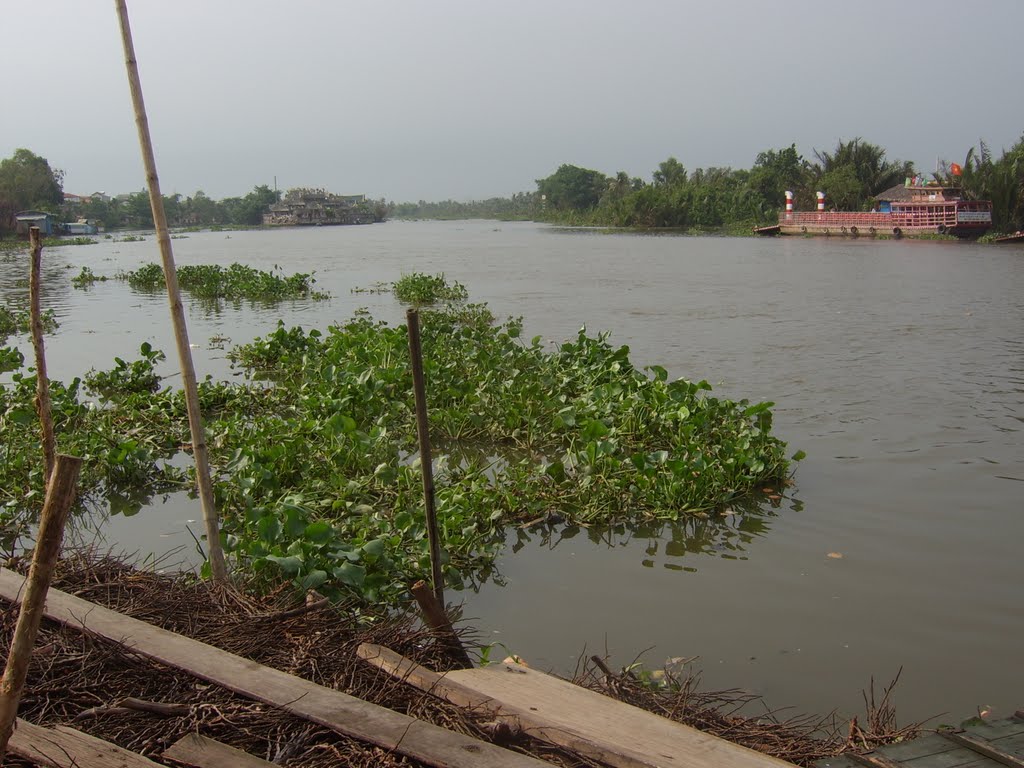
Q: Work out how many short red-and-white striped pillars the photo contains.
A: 2